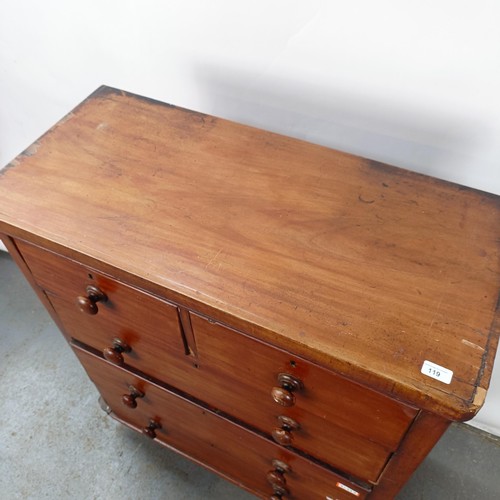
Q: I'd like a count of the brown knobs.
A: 8